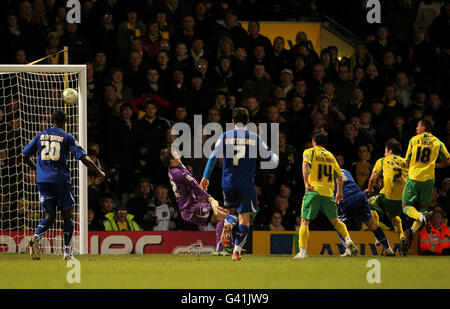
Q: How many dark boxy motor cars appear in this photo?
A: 0